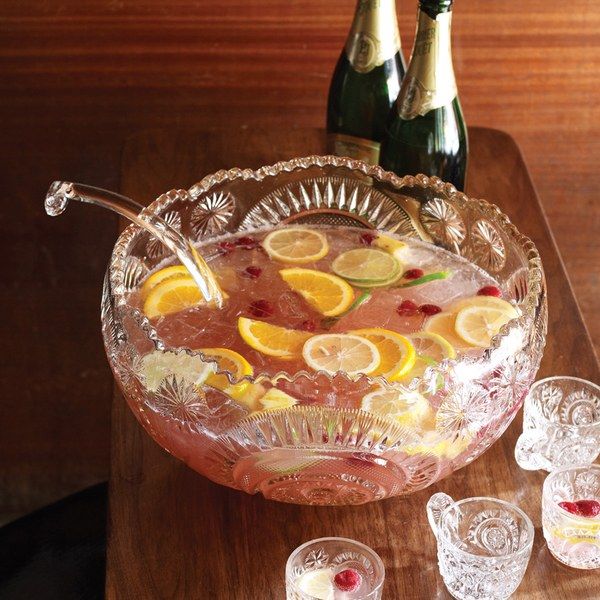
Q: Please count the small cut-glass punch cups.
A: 4